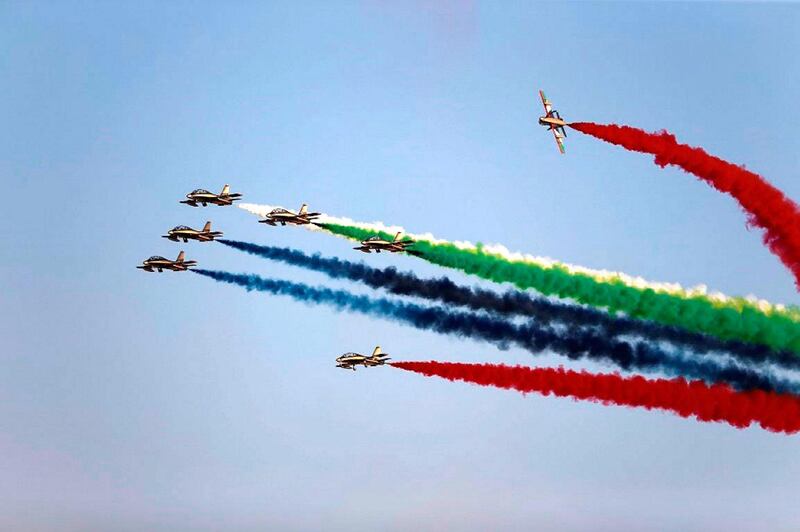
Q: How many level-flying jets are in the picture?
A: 6